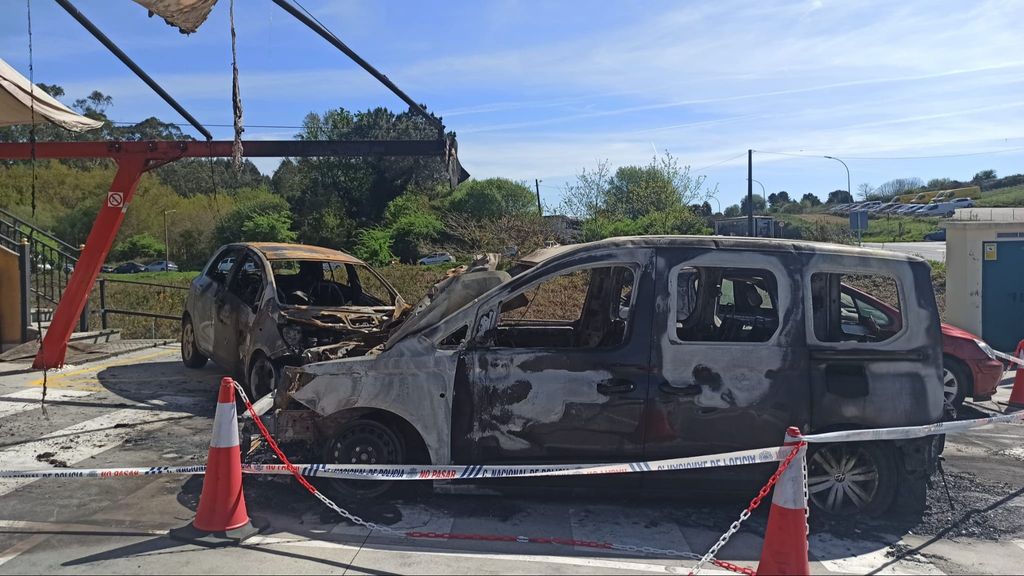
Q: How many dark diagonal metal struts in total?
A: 2